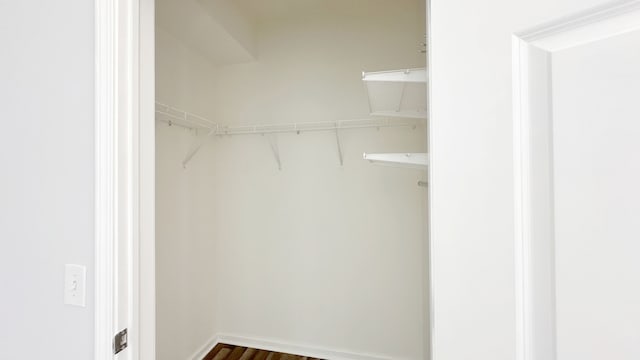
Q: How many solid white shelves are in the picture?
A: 2